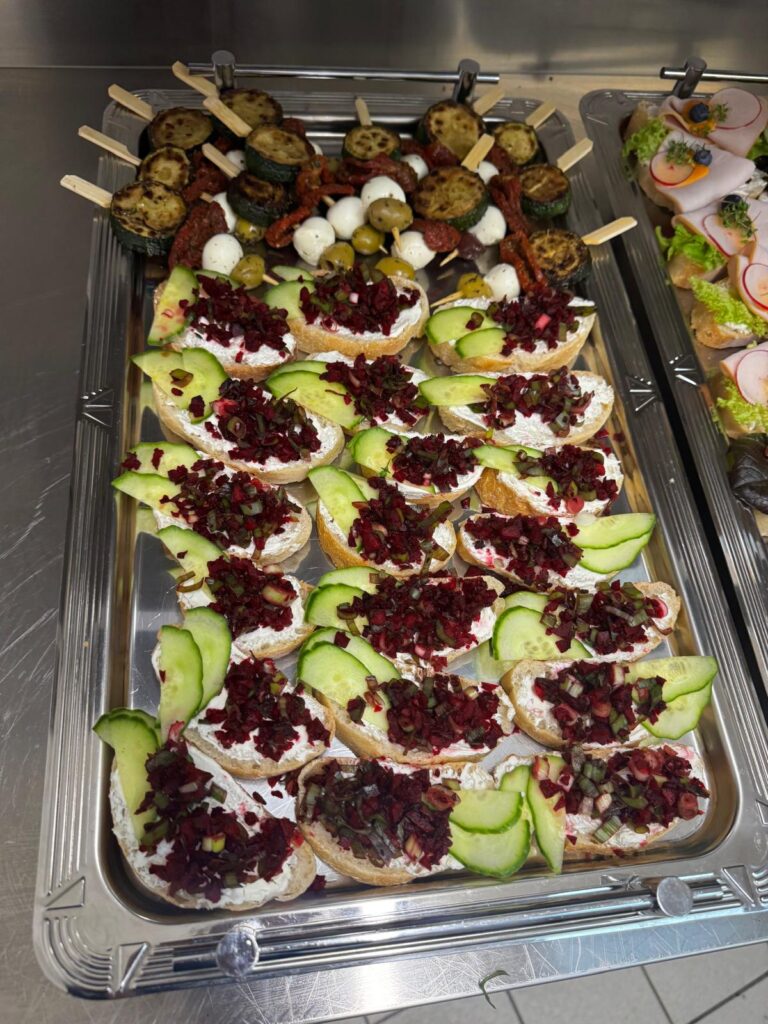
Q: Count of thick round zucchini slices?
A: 12